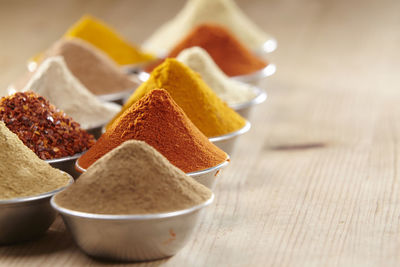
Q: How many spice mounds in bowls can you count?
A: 11